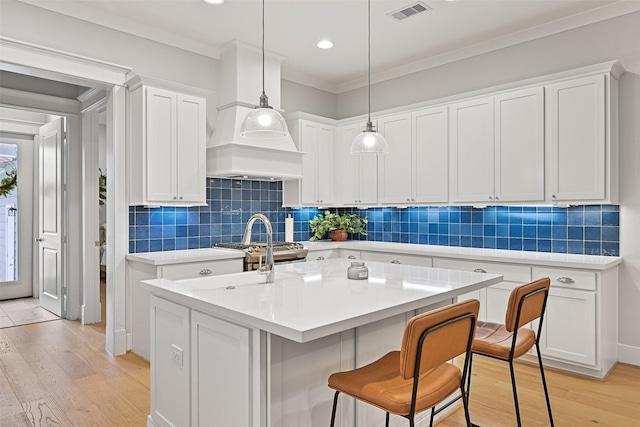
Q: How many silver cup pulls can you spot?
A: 6